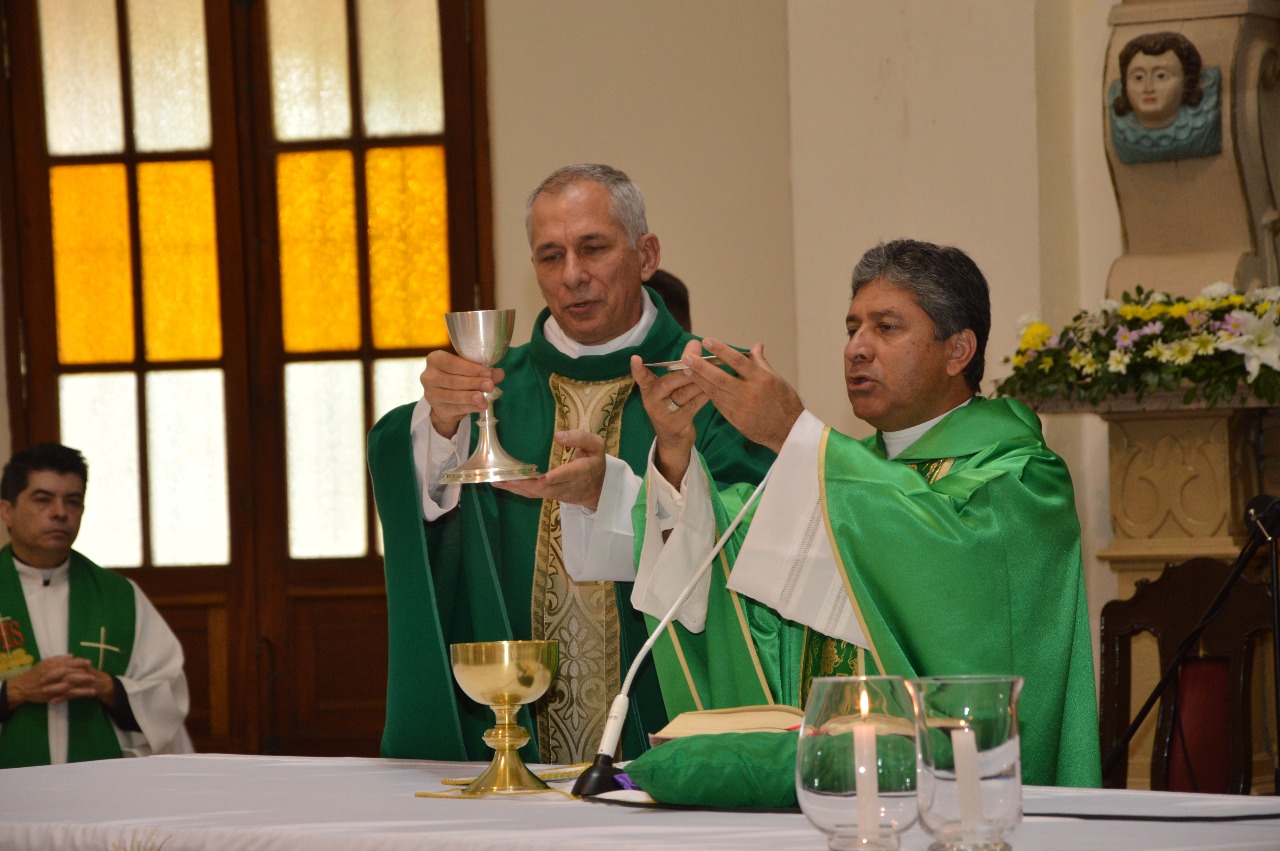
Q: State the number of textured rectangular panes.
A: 12